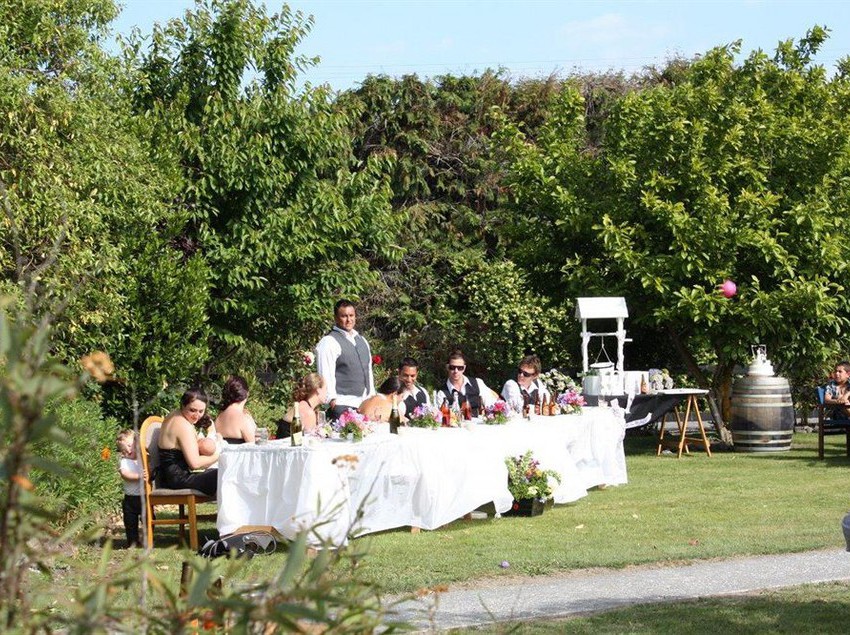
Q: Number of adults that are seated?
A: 7